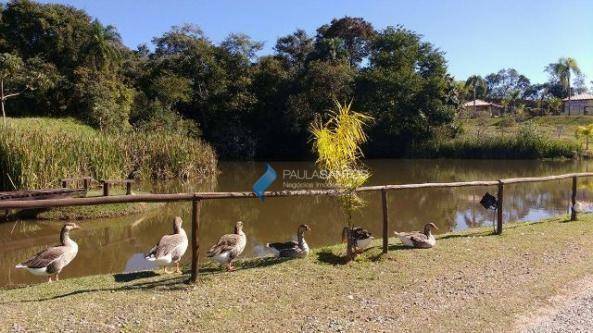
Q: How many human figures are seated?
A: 0